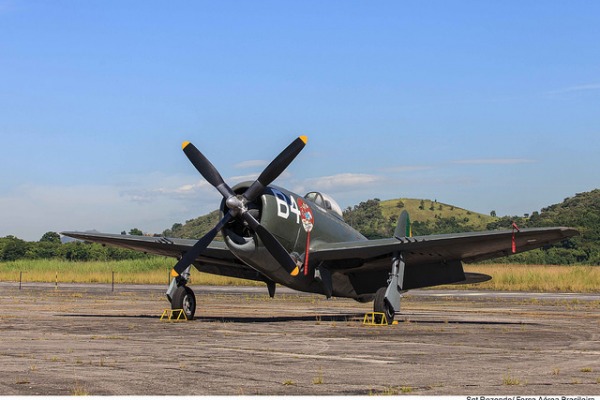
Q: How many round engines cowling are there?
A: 1